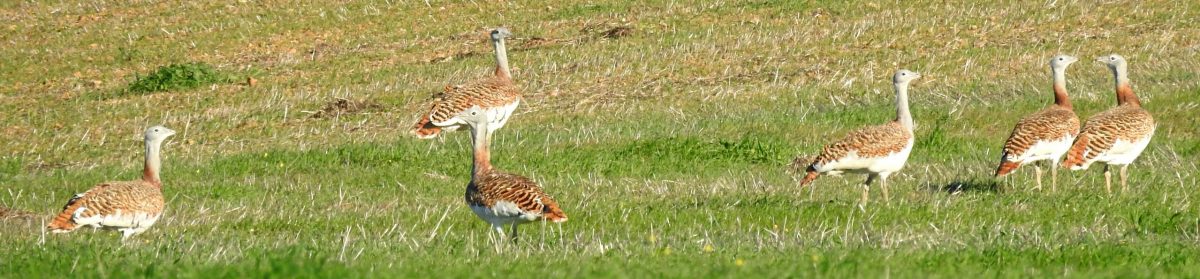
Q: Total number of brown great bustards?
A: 6